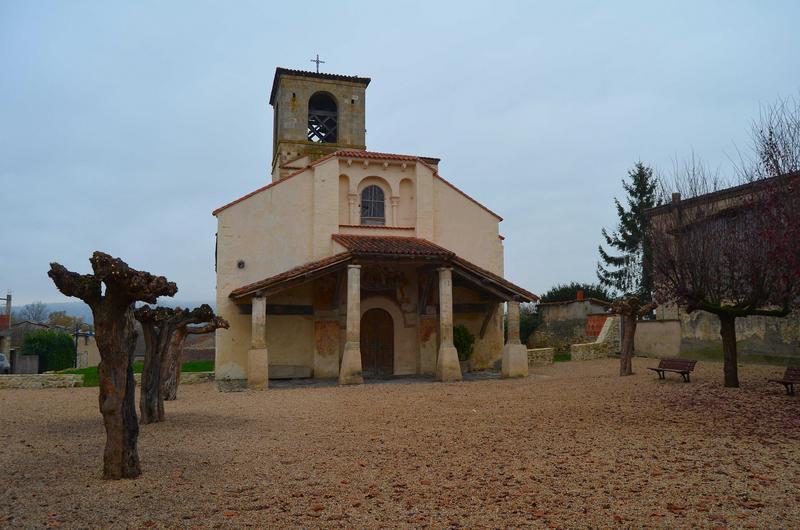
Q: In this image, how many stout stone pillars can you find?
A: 4